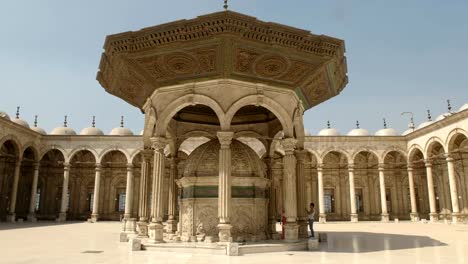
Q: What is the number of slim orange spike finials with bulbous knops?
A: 0